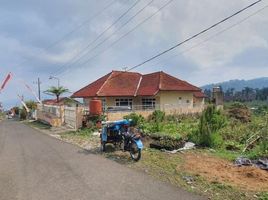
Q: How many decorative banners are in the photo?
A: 3